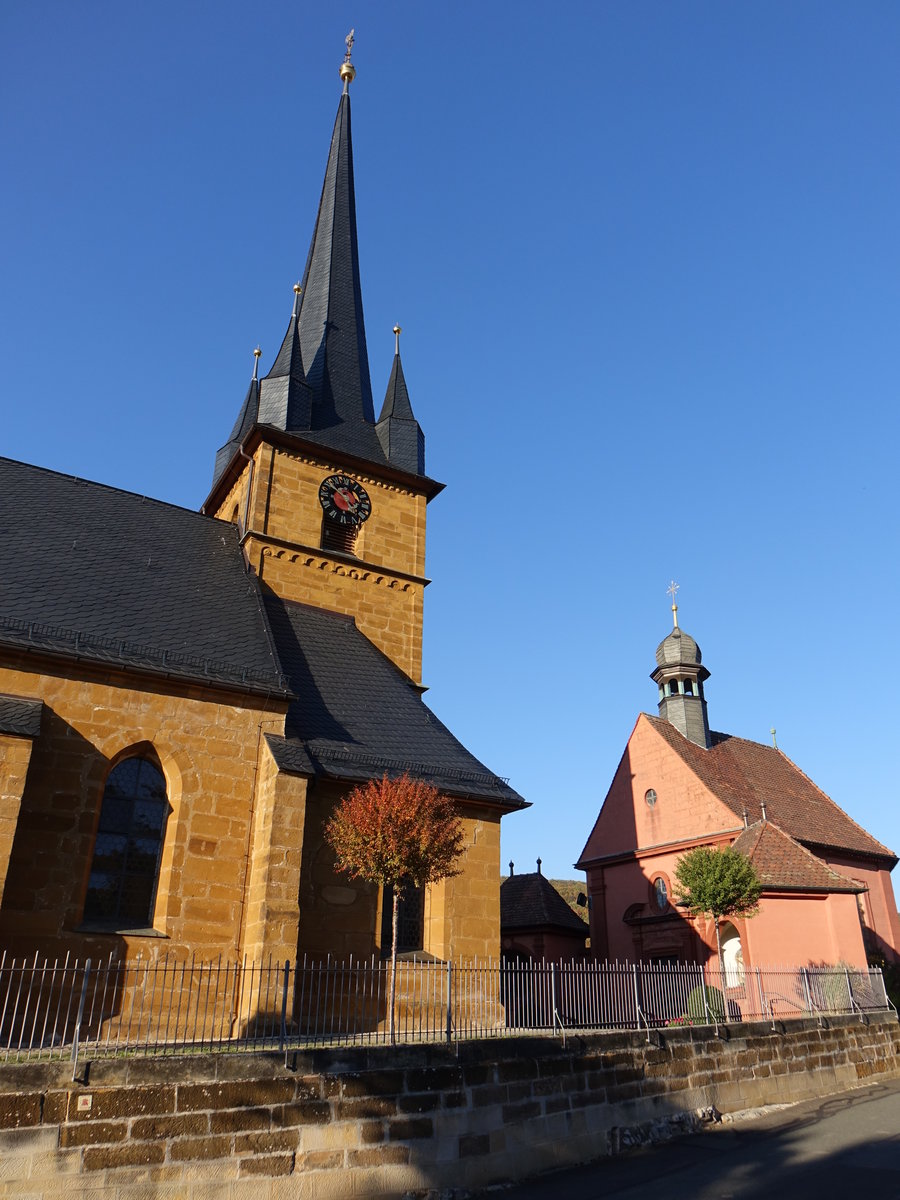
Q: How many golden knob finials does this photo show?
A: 5